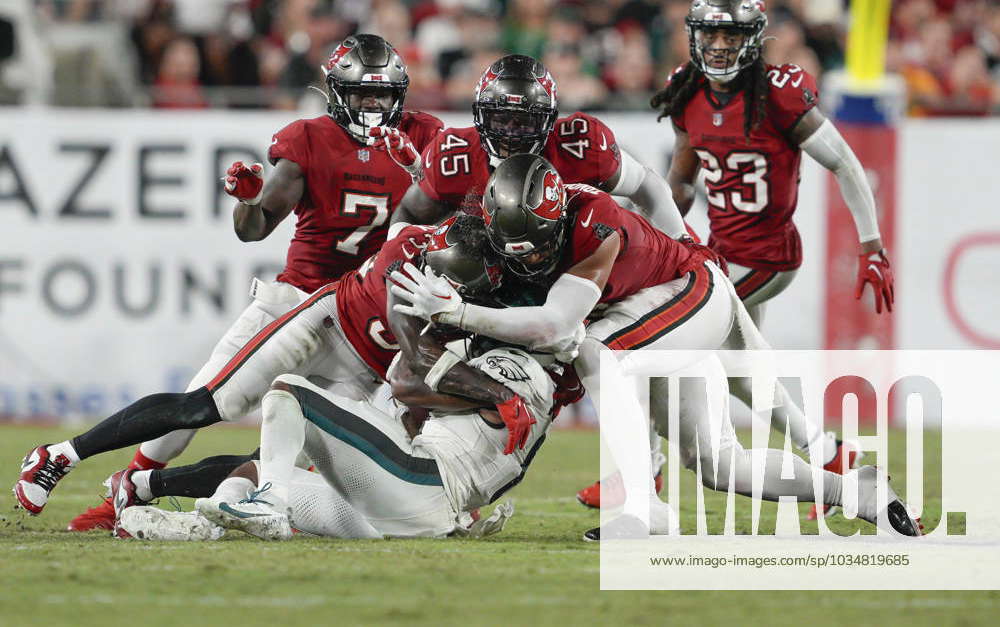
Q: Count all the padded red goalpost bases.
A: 1